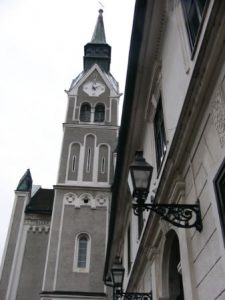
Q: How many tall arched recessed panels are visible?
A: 3